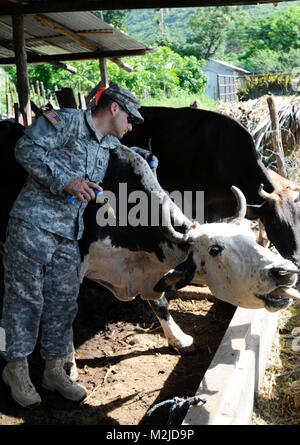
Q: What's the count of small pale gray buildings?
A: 1